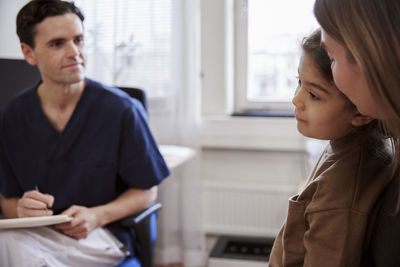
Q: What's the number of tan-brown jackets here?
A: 1